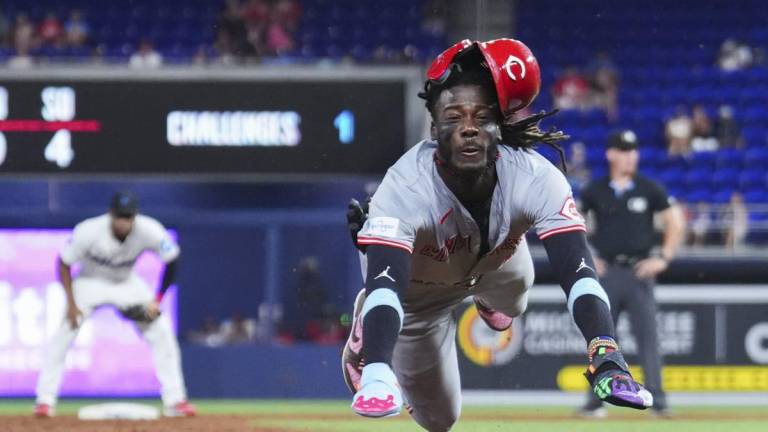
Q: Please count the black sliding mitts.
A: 1